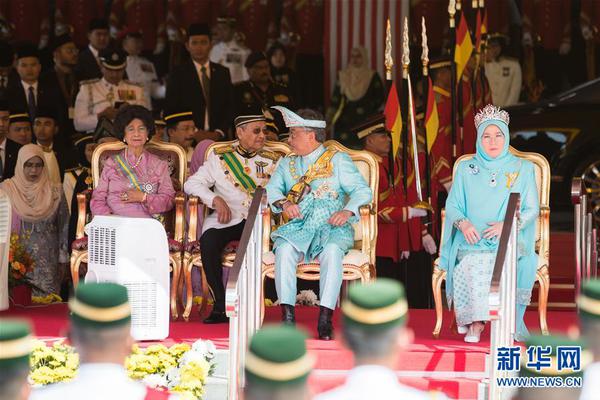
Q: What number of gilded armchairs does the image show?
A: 4